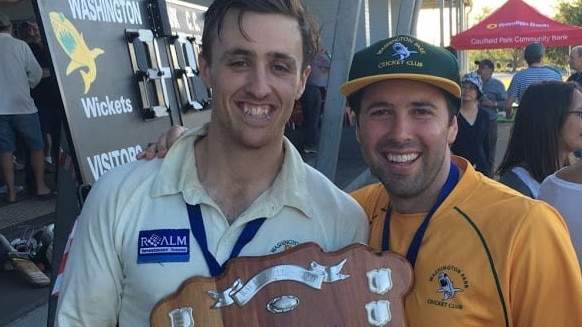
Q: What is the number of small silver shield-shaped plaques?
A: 3